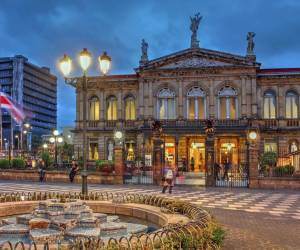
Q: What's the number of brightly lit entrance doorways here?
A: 3